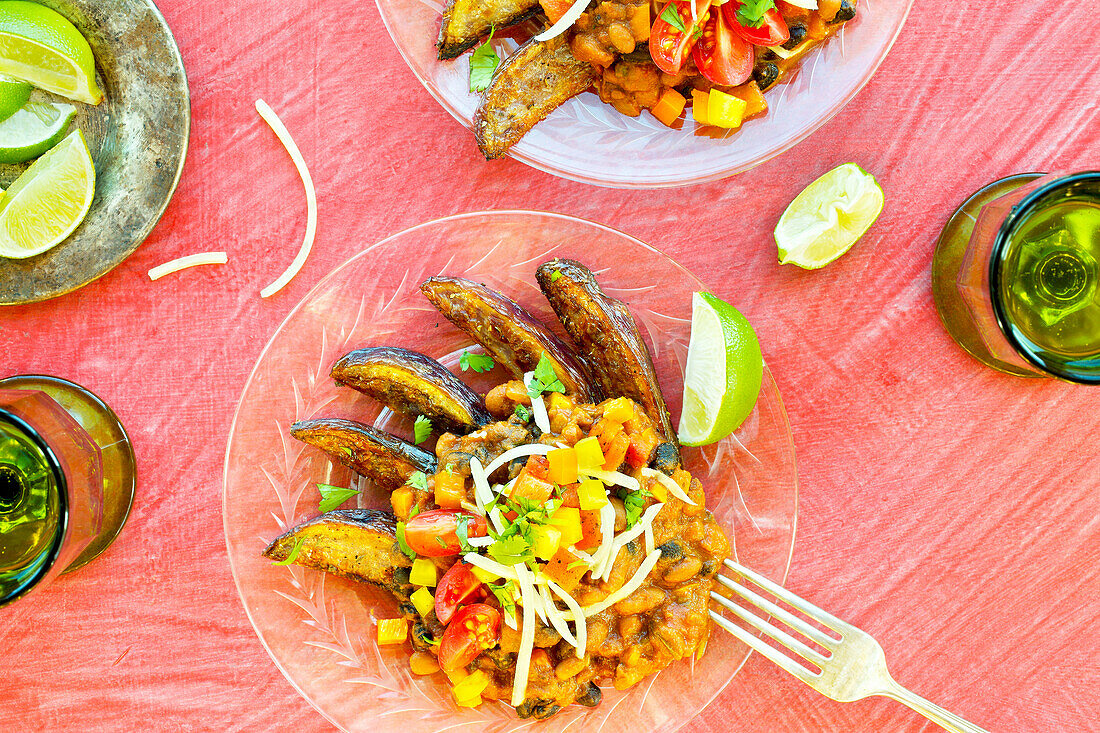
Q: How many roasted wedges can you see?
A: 7